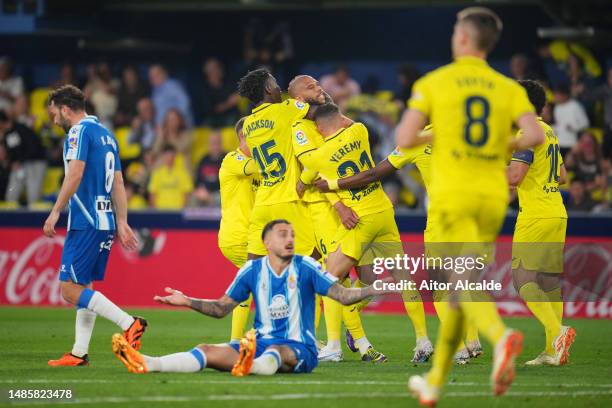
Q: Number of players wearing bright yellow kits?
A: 7